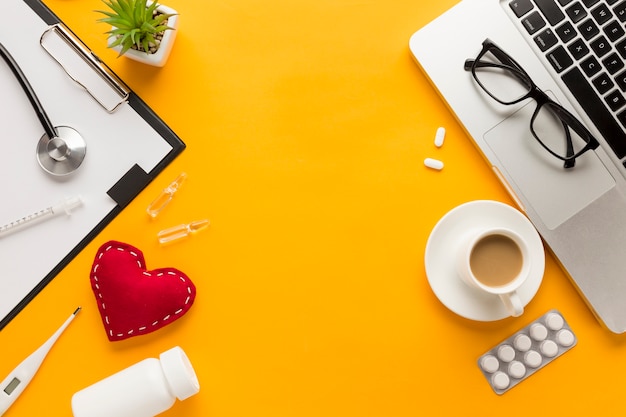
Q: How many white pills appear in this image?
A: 12